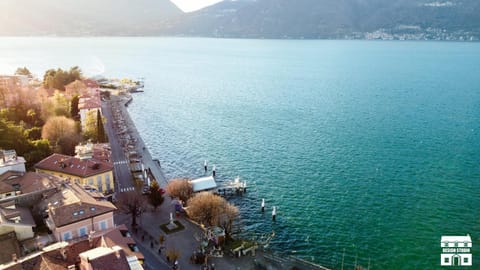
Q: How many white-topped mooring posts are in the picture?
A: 4